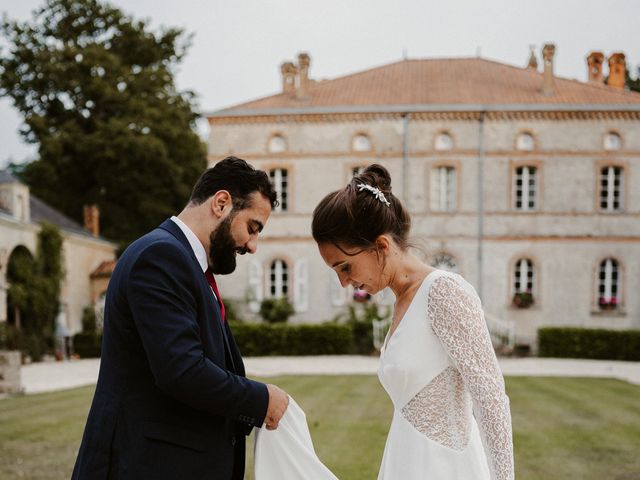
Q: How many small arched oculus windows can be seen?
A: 5